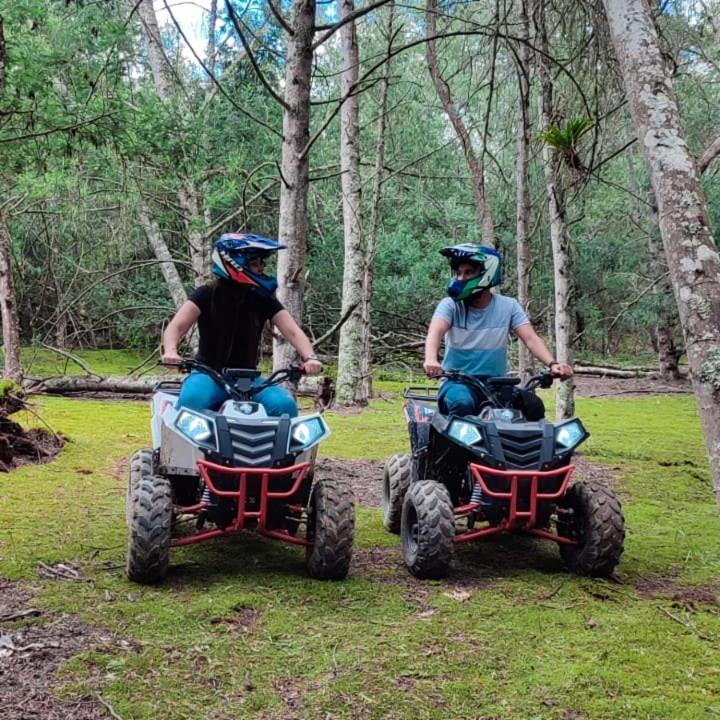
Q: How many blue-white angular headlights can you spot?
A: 4